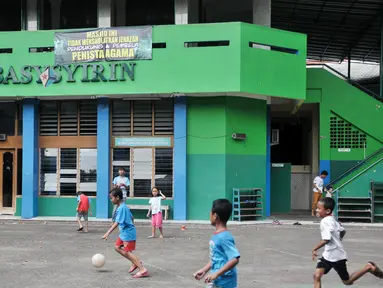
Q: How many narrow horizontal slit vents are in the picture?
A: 5